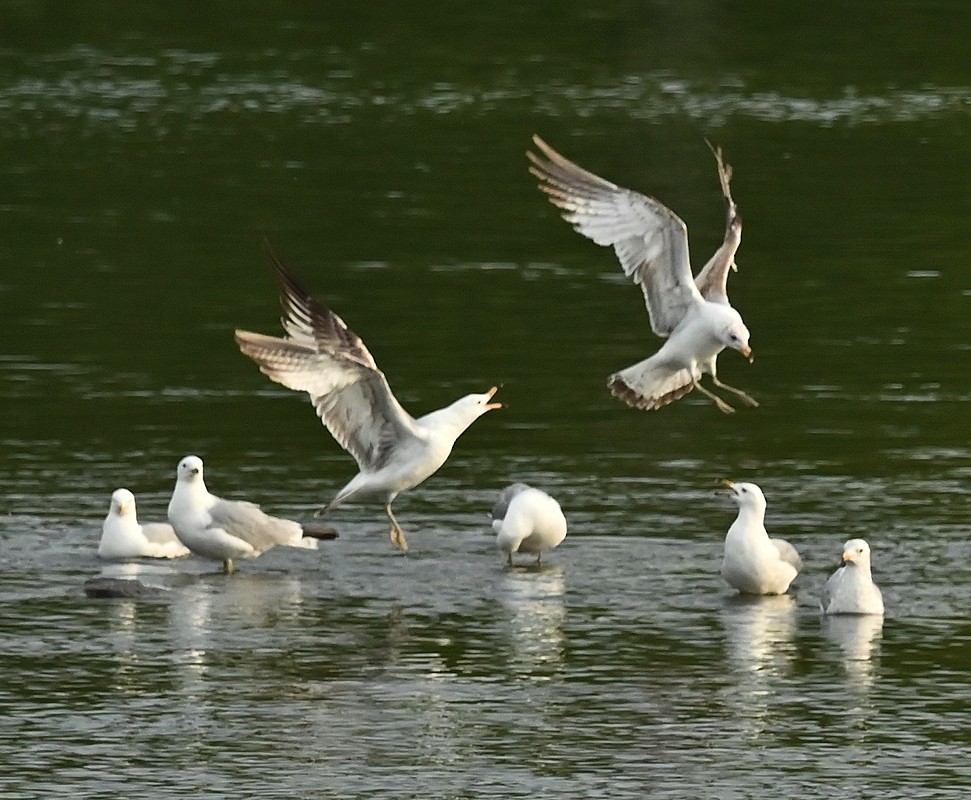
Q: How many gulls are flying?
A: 2